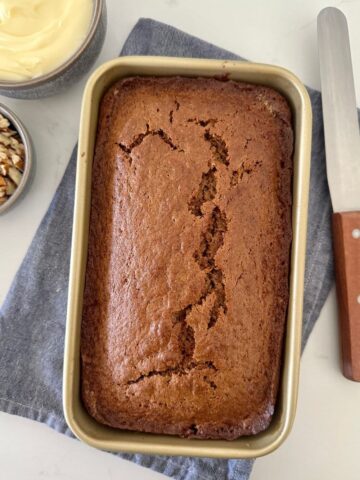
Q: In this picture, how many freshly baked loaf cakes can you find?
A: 1